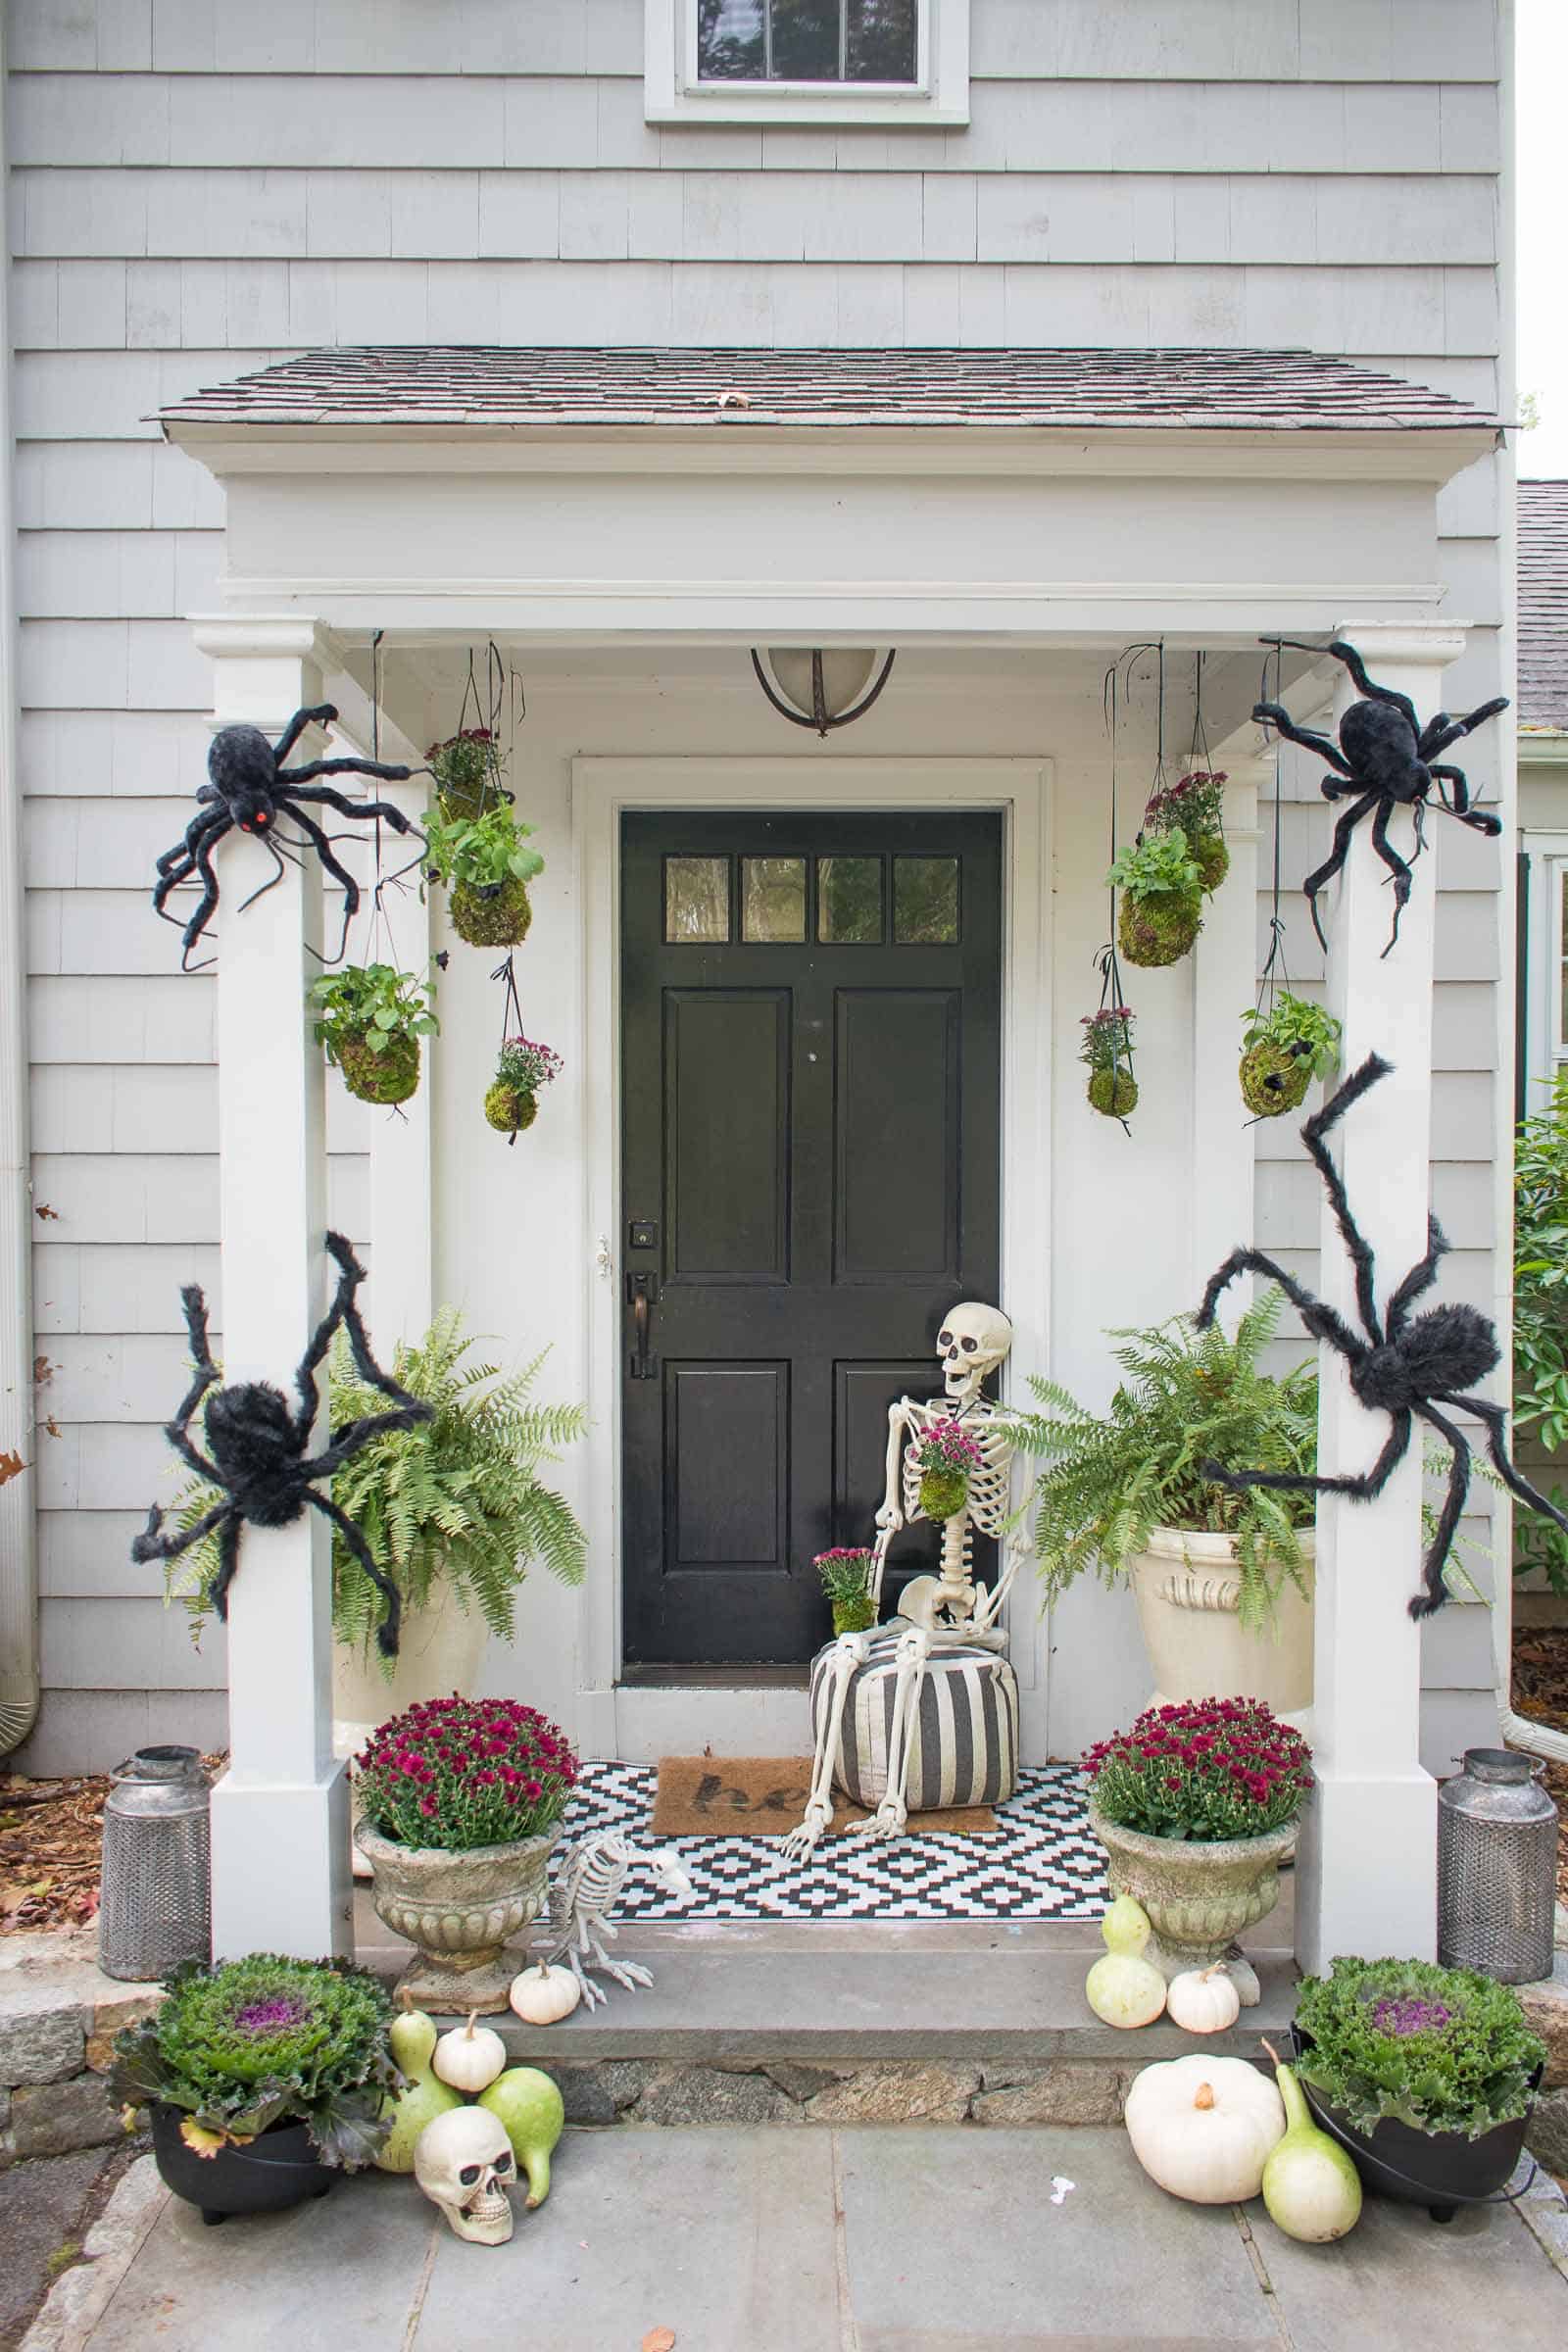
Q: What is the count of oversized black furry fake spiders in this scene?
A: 4